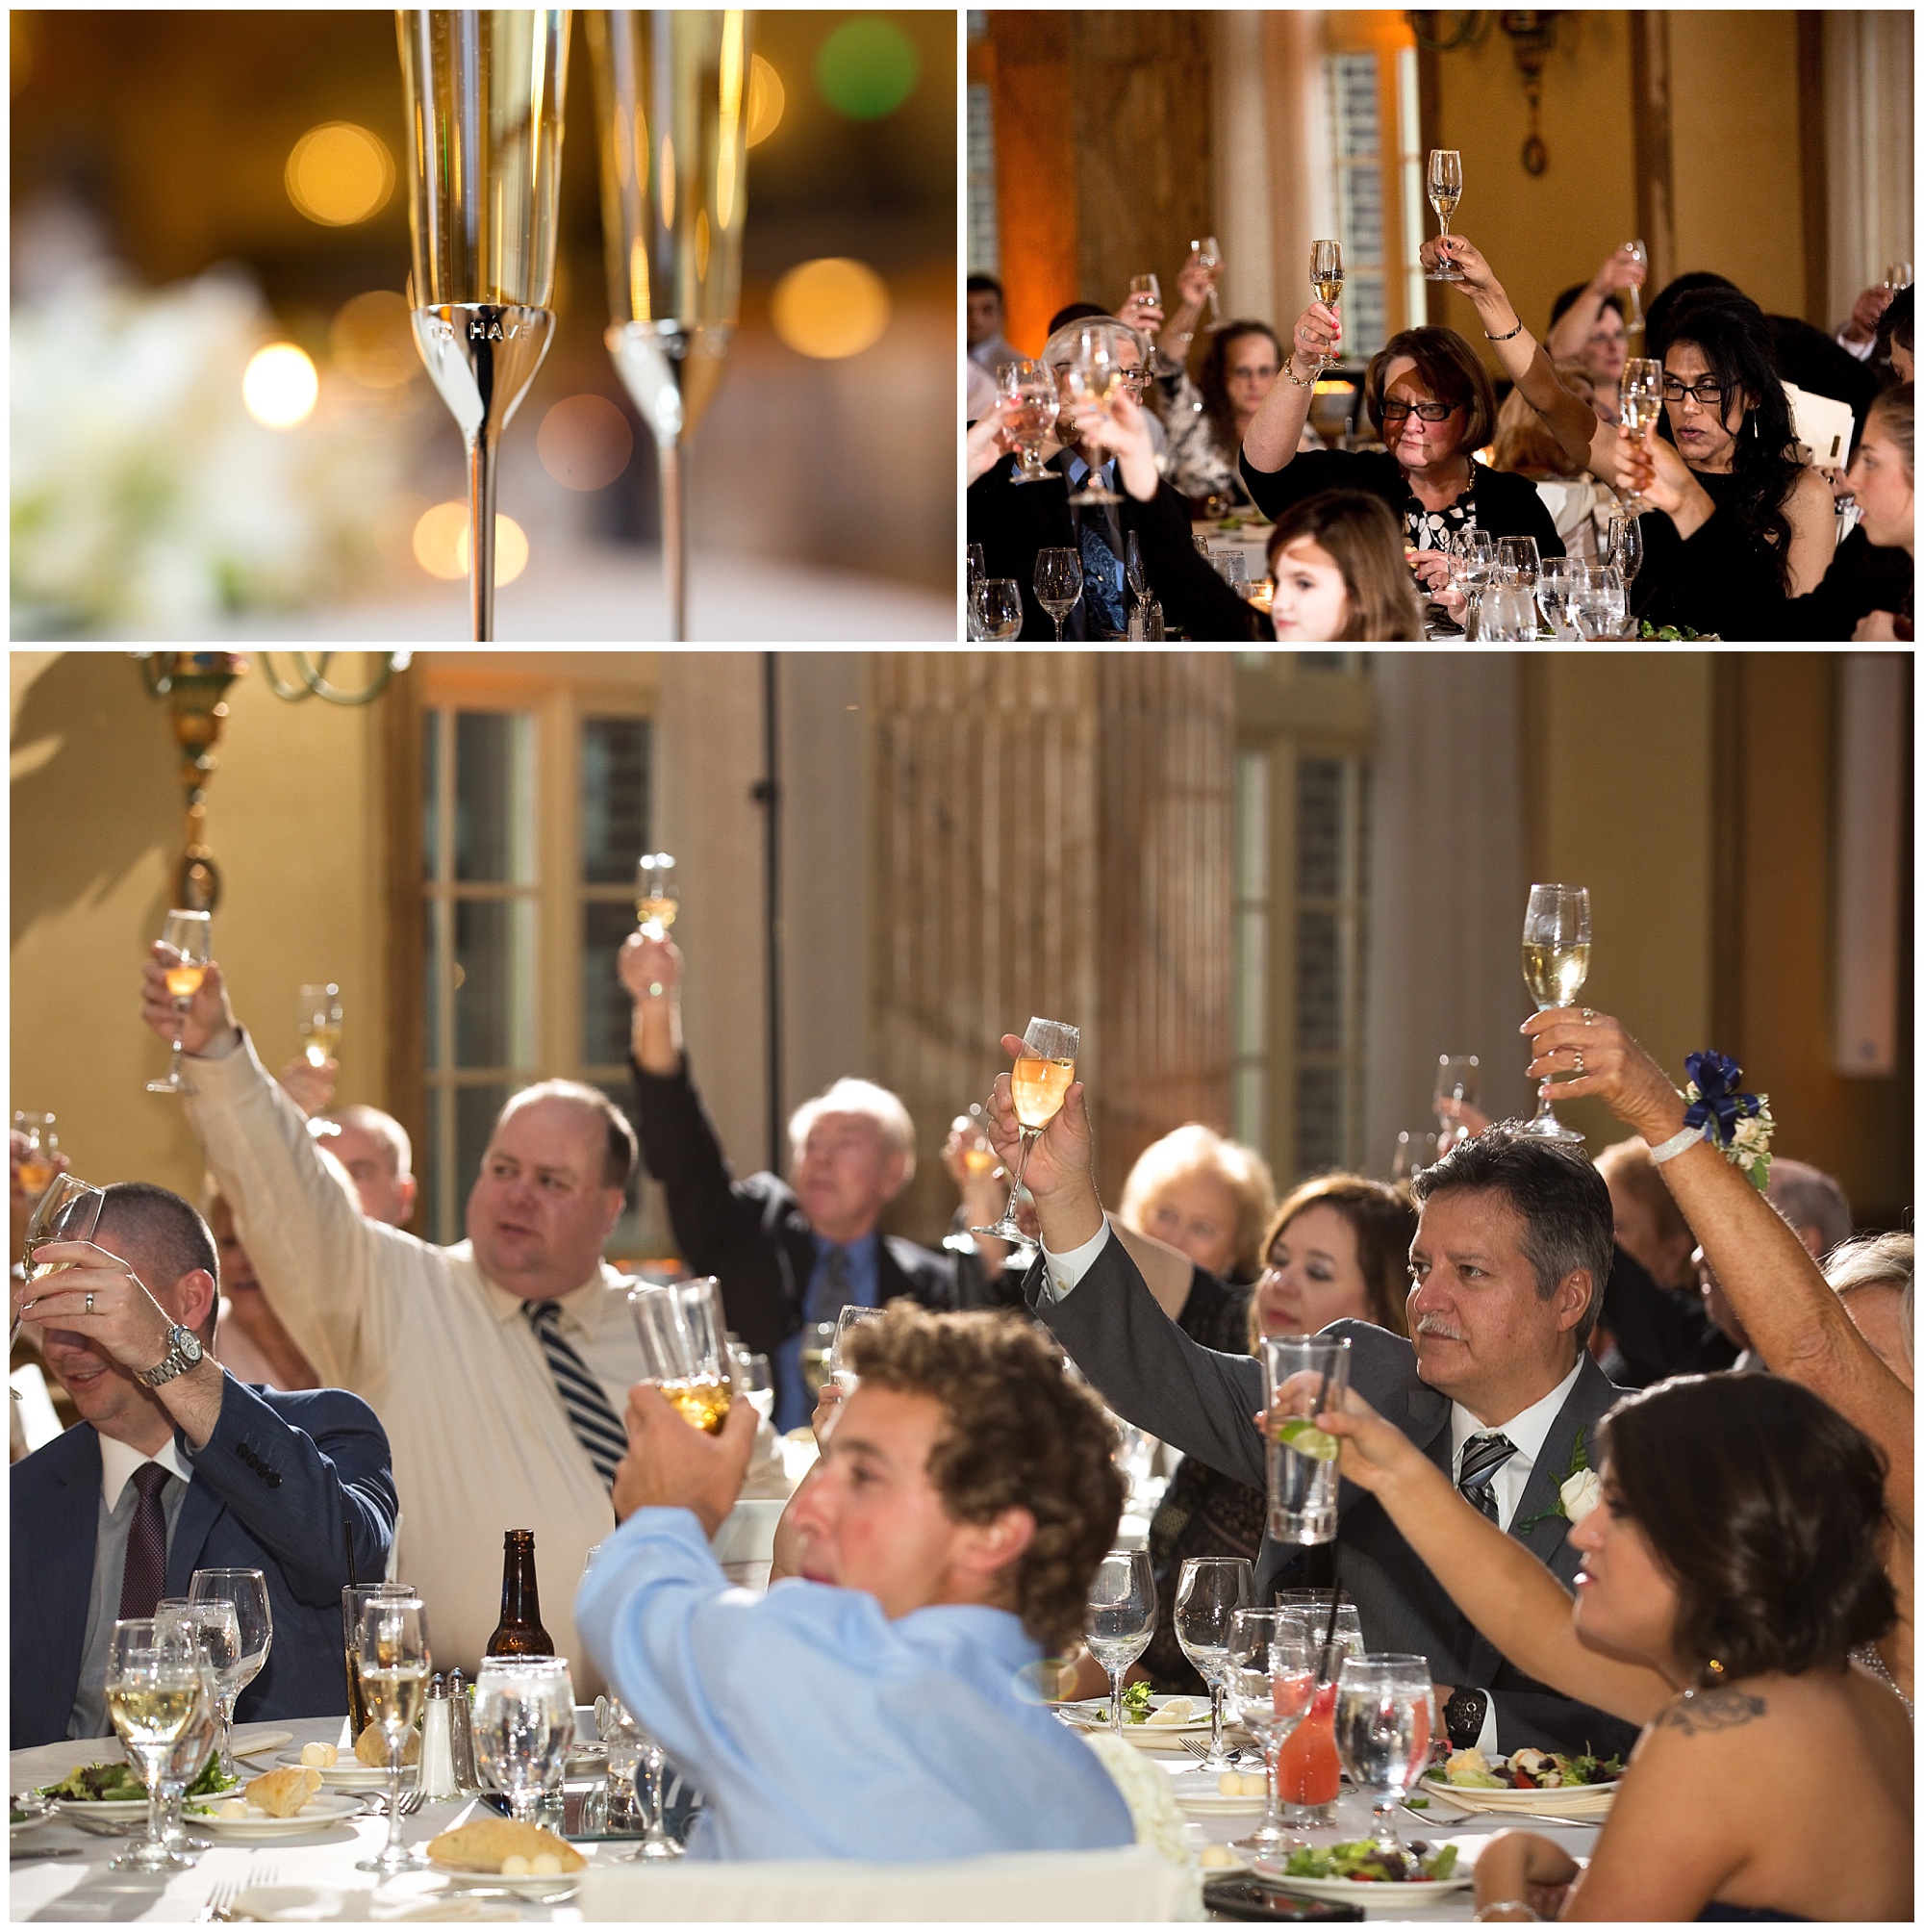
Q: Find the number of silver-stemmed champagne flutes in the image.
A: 2